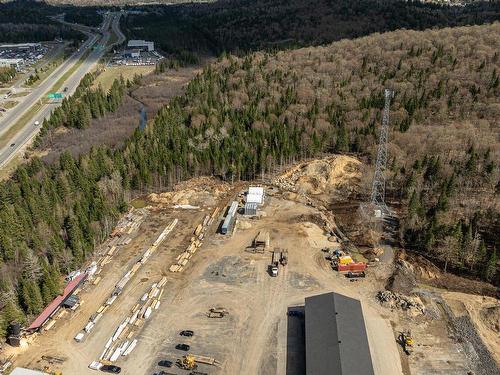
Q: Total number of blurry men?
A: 0